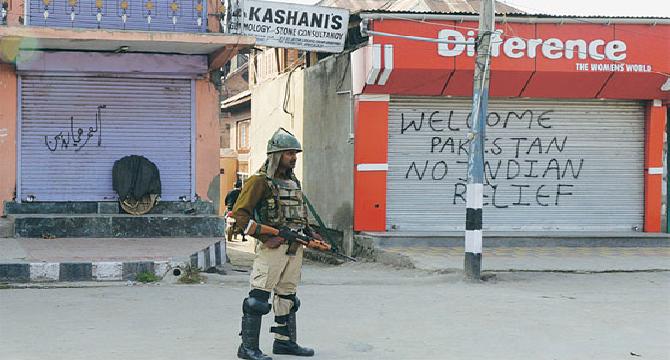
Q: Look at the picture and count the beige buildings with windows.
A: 1